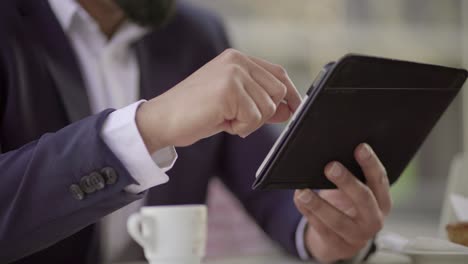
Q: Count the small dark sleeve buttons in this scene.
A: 4